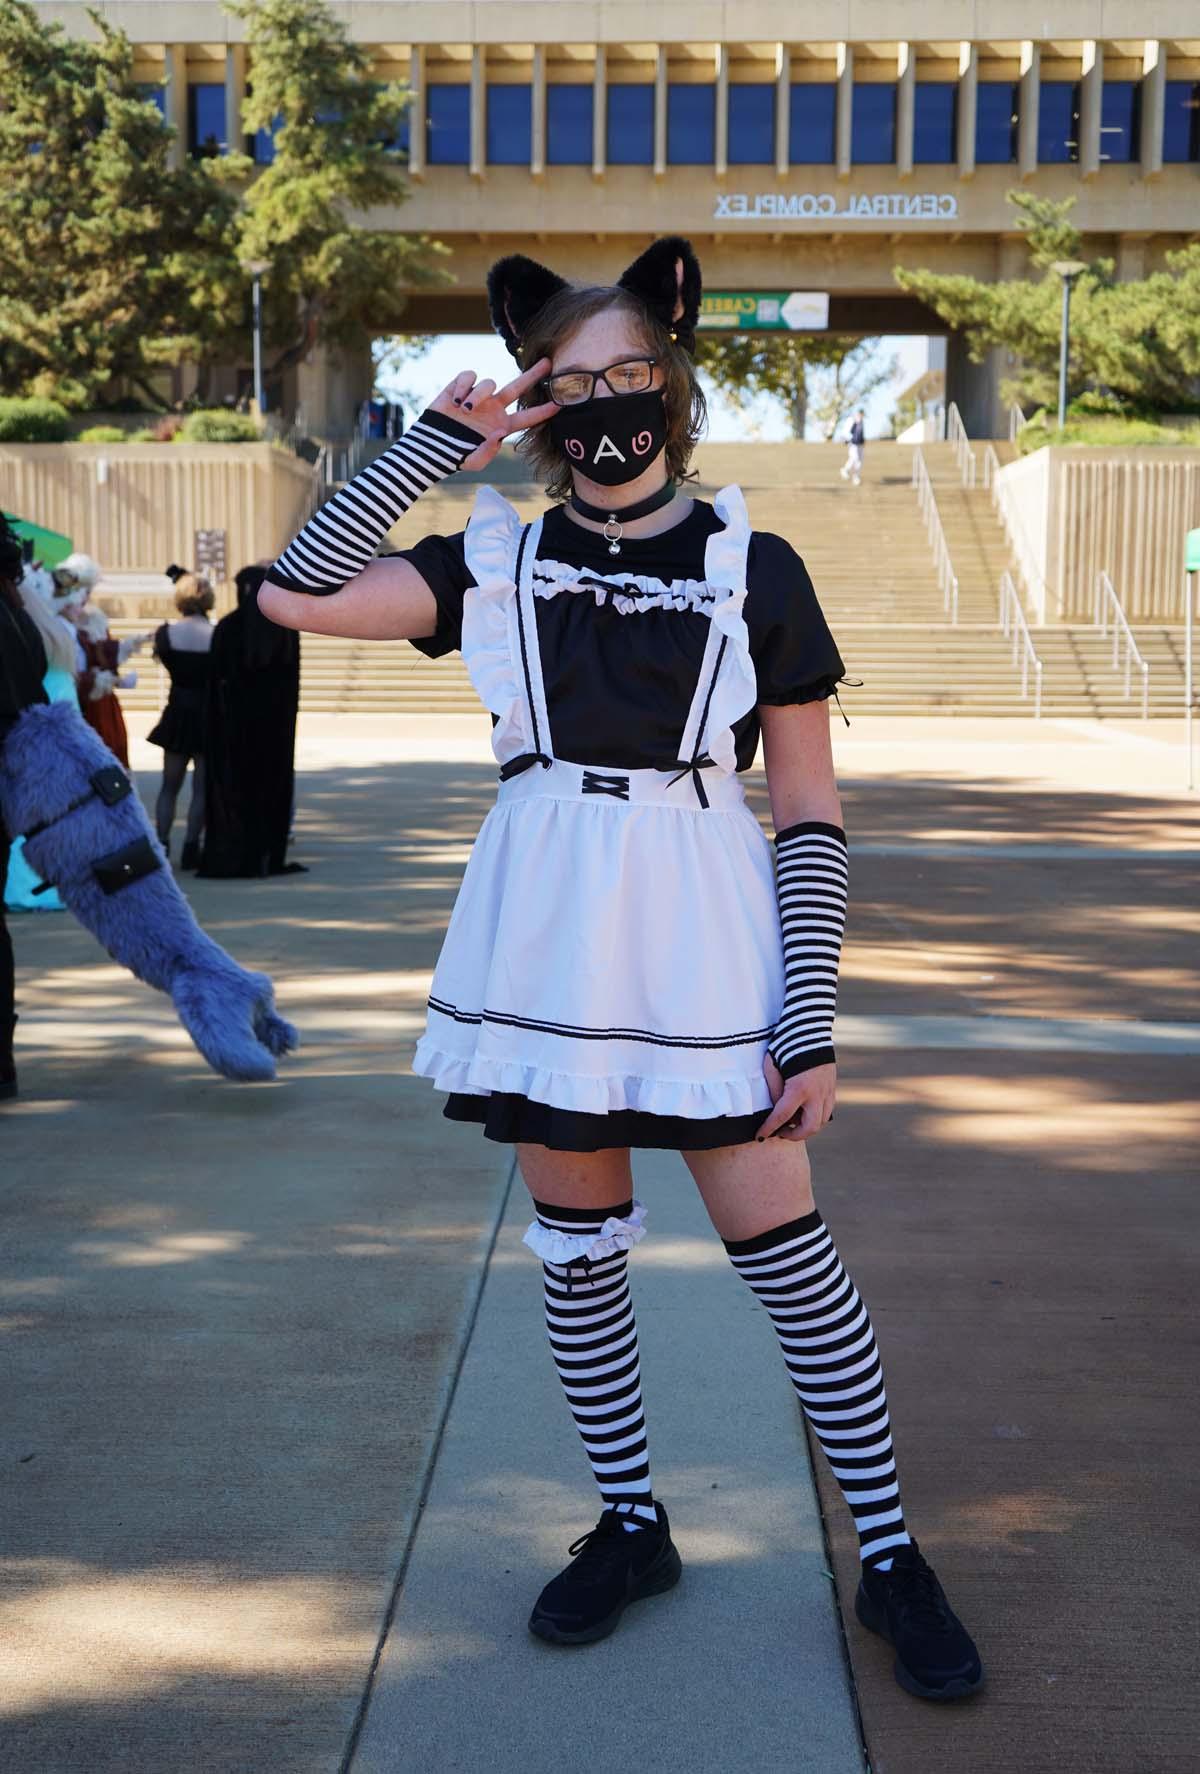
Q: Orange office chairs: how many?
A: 0